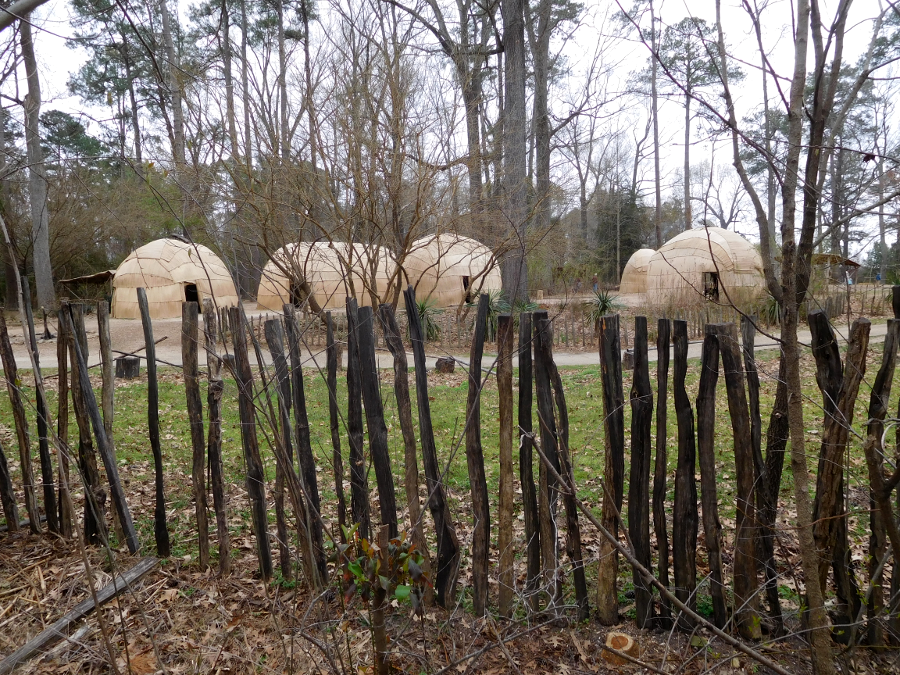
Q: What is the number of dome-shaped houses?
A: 5